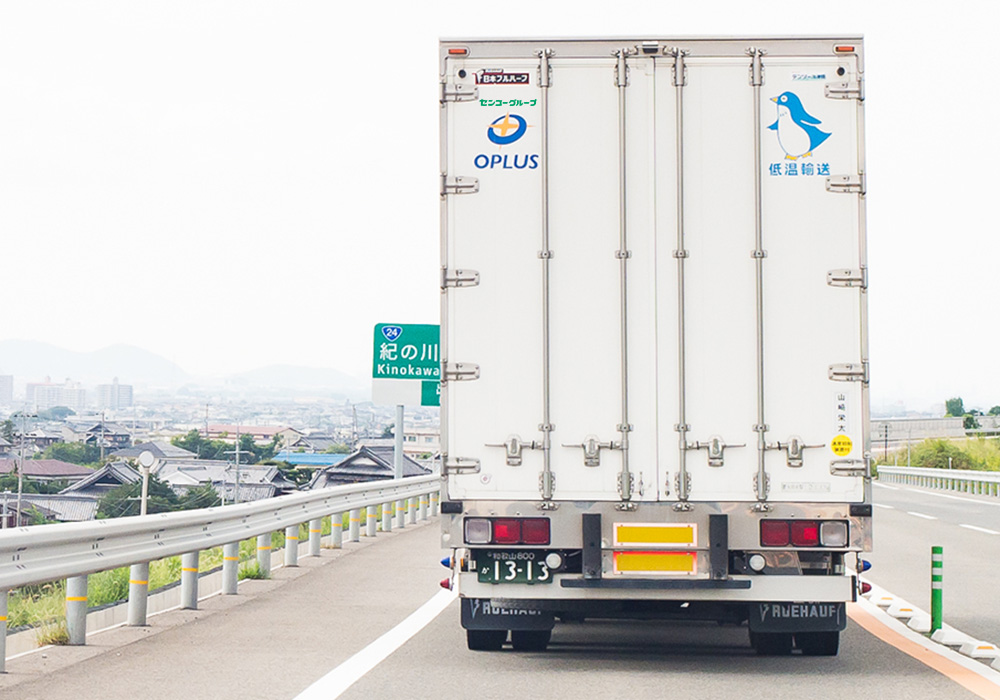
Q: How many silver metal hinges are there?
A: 10